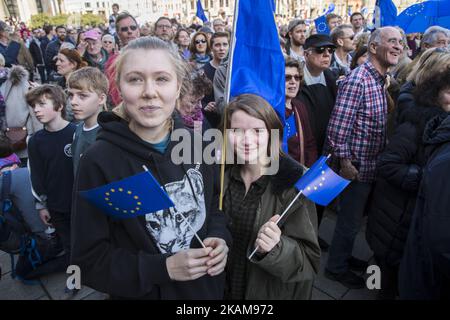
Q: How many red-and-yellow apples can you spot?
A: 0